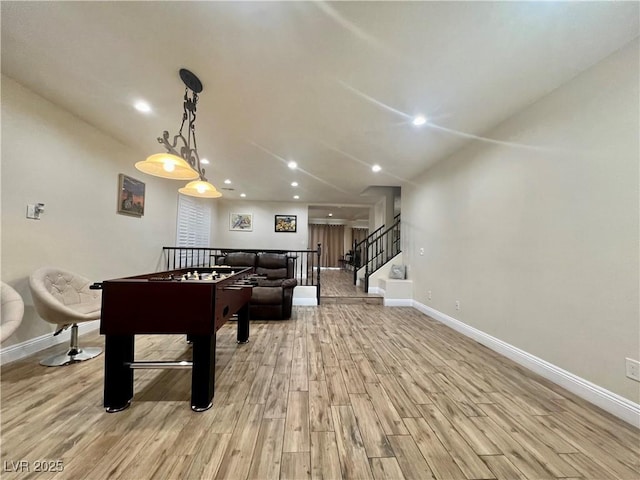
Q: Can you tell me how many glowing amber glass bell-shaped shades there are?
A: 2